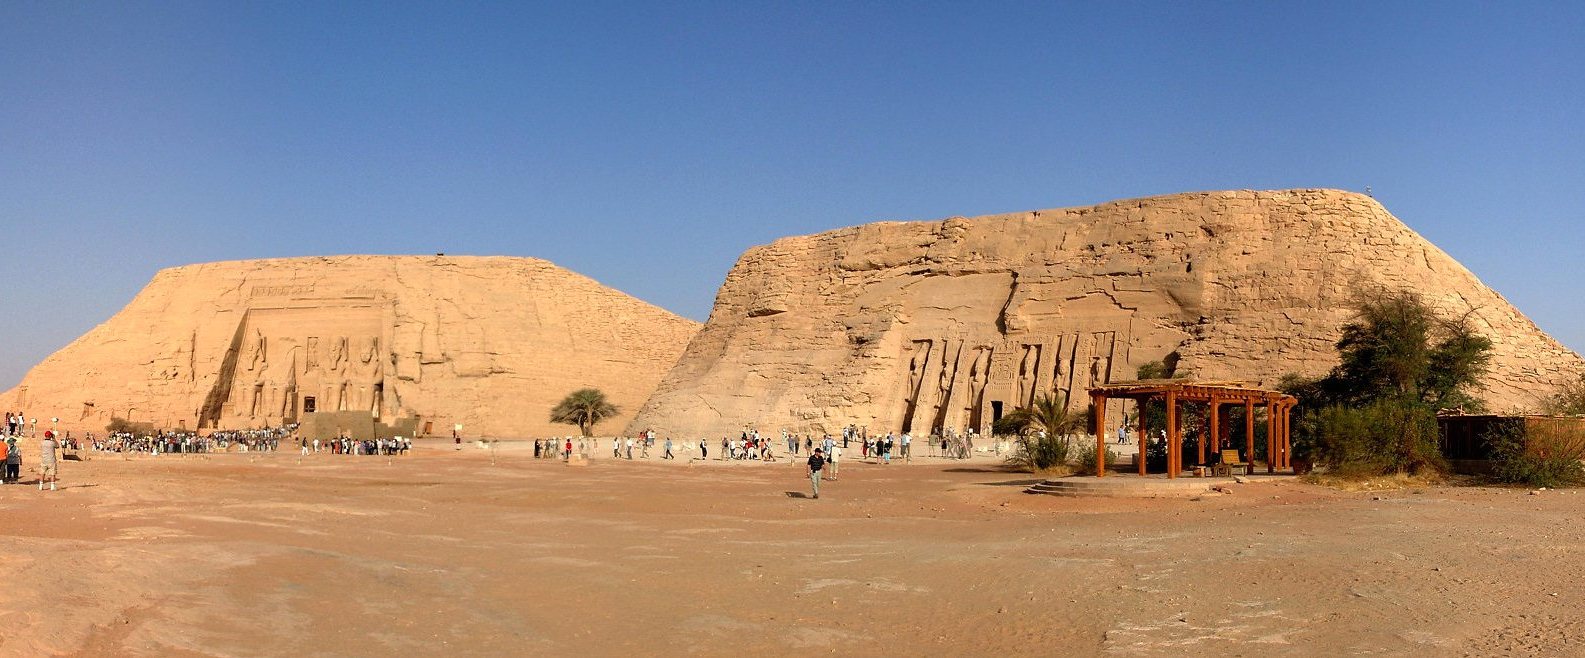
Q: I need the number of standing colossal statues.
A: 6